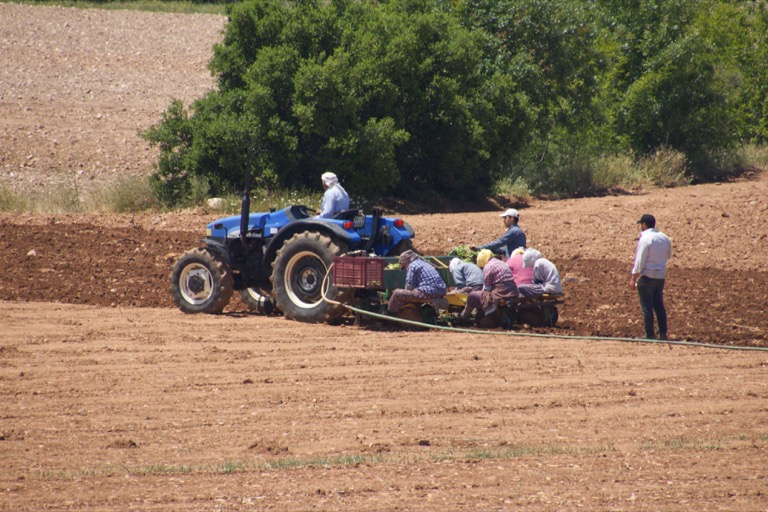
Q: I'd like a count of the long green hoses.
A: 1